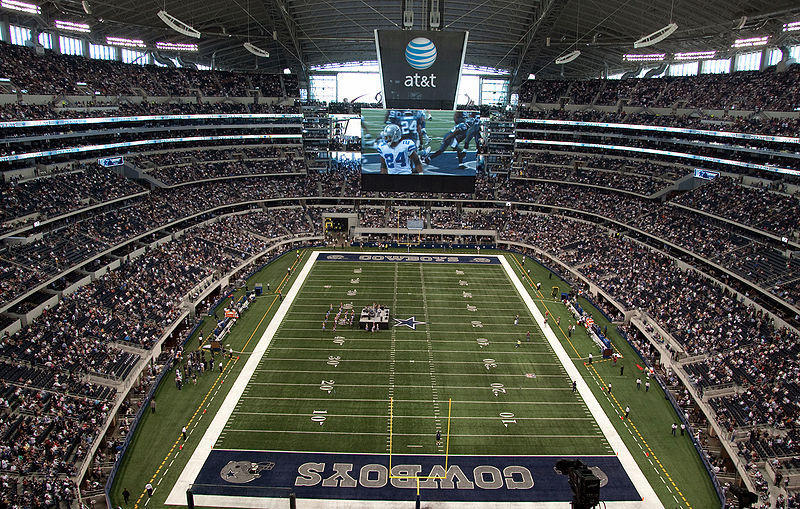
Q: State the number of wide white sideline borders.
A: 2